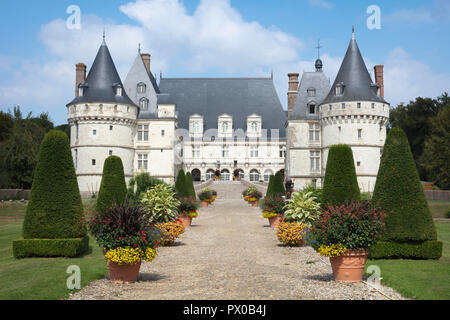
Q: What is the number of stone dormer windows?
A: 3